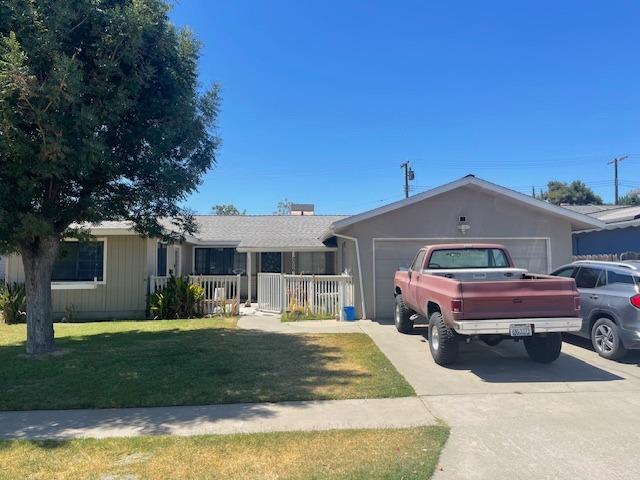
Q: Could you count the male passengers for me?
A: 0